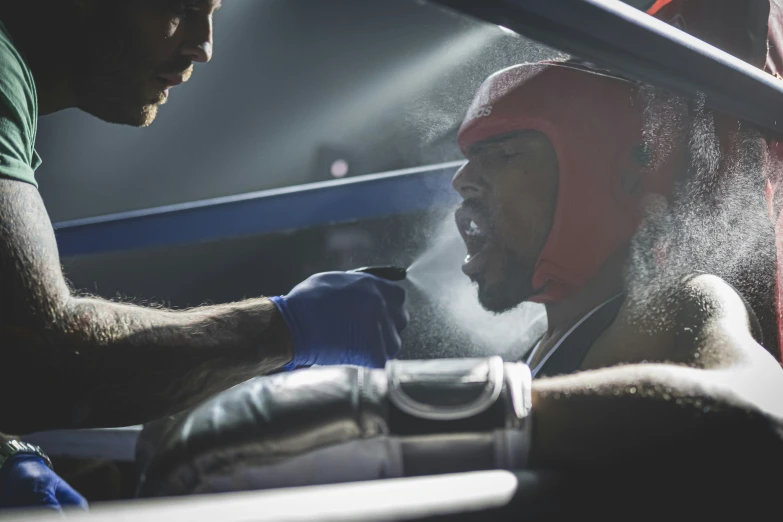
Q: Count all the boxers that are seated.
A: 1